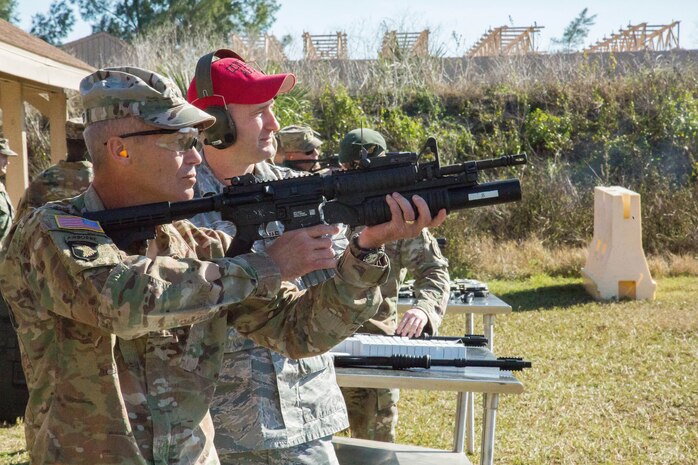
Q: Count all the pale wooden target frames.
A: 5